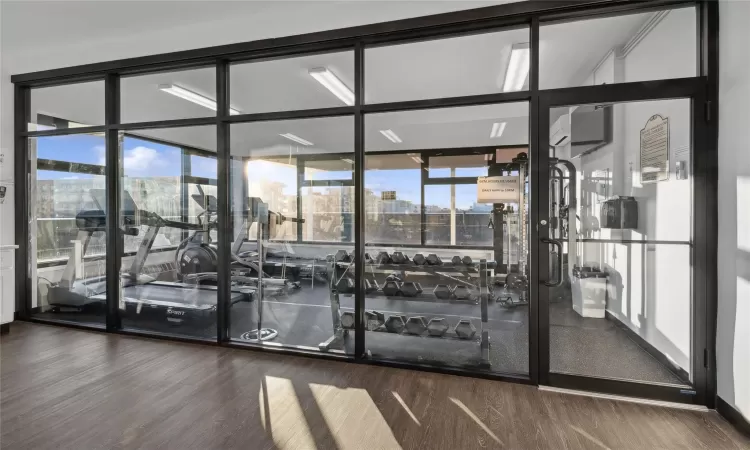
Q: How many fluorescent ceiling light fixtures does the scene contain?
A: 6